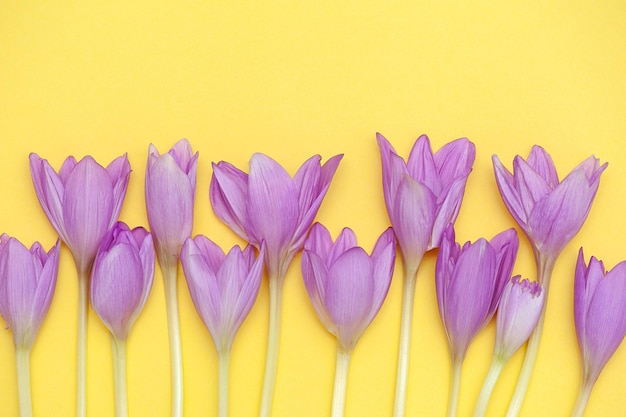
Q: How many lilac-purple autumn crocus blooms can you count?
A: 12